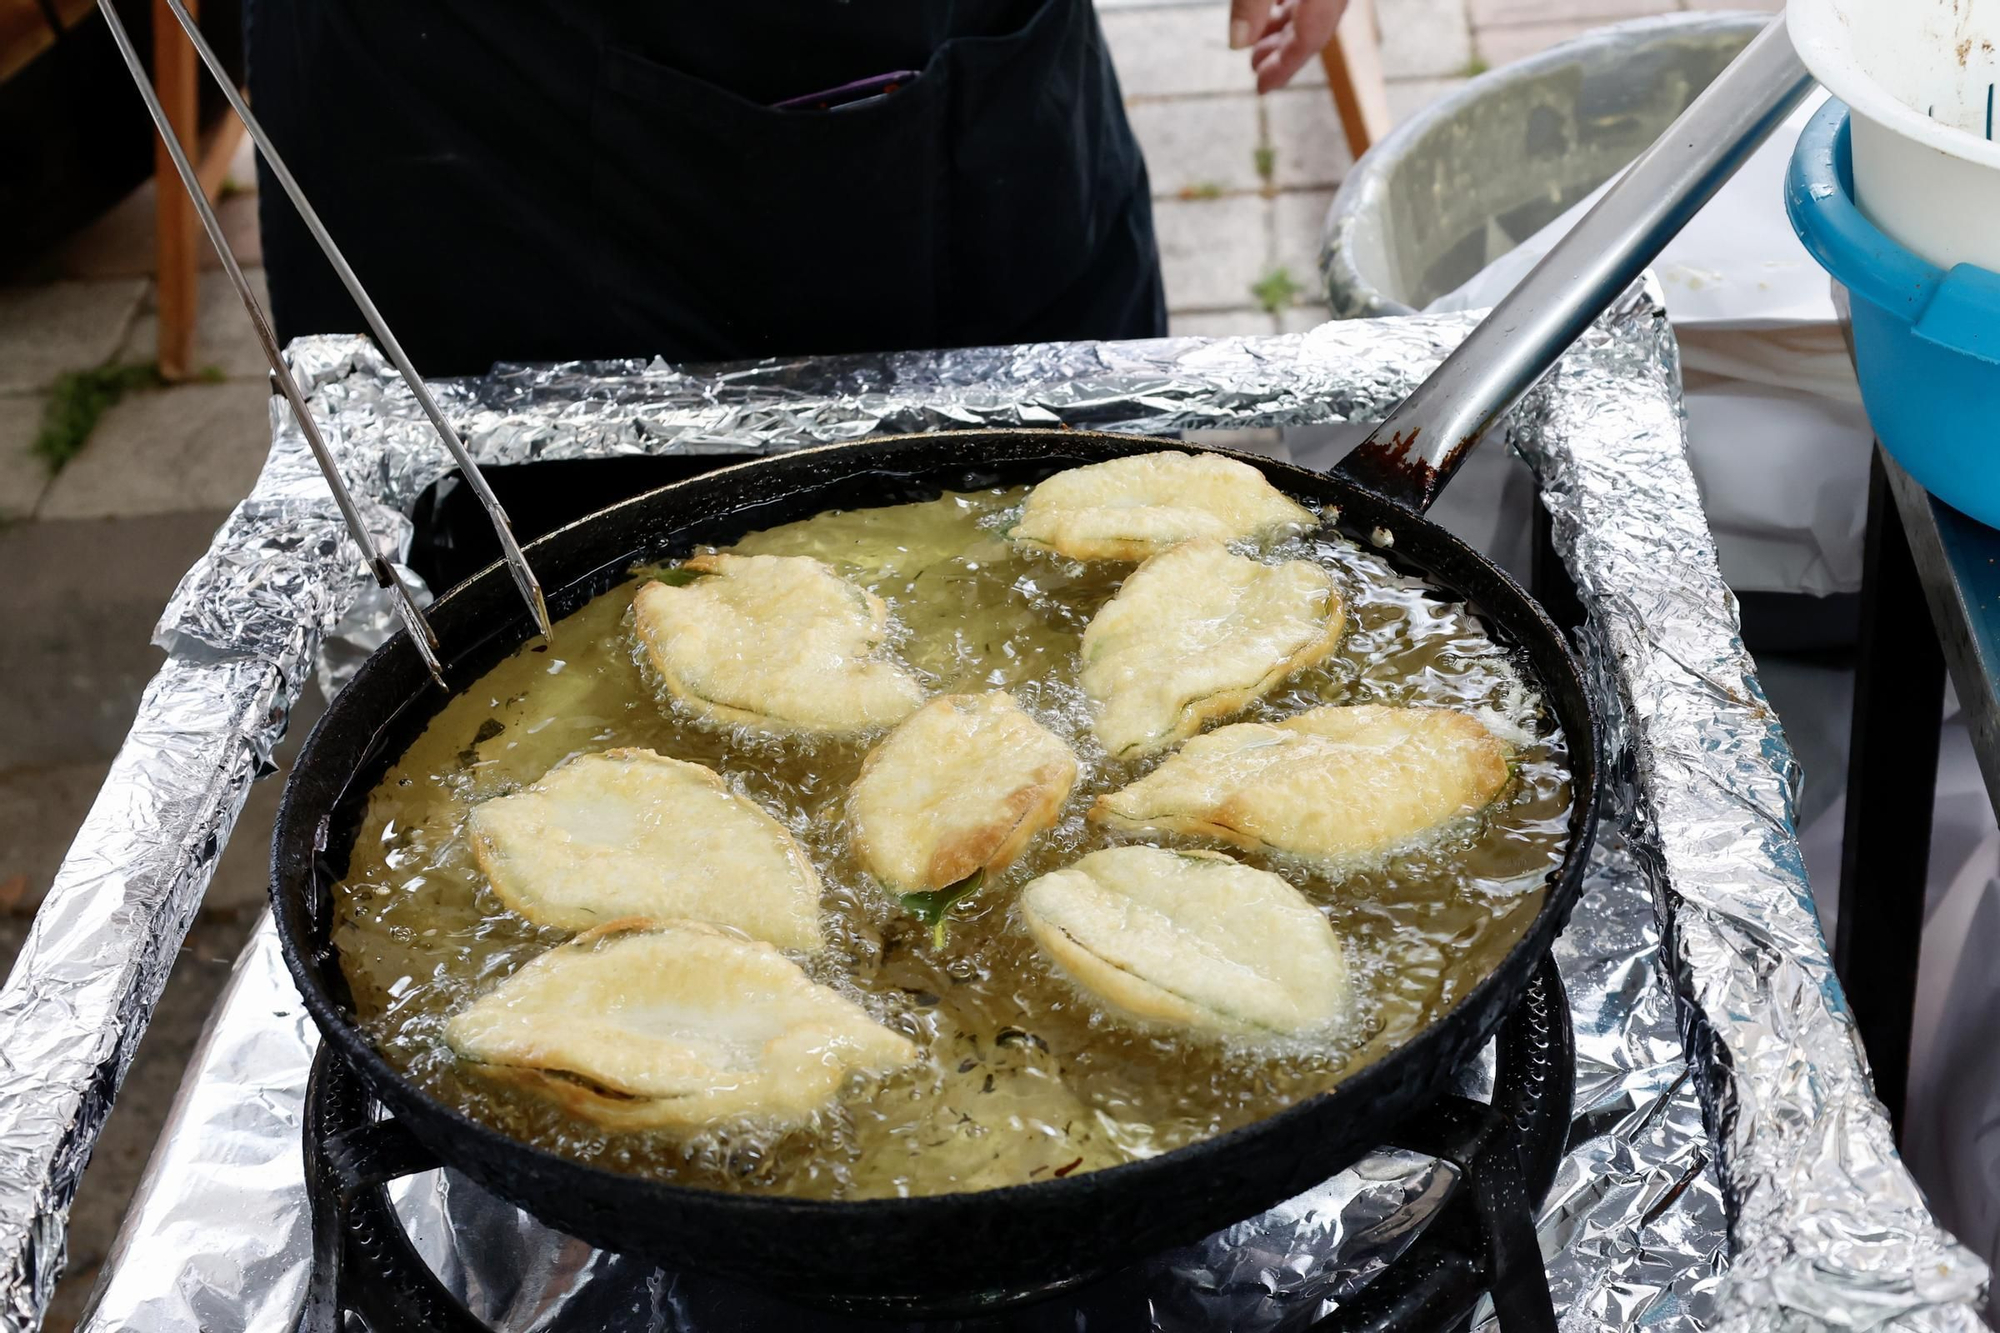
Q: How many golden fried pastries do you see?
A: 8